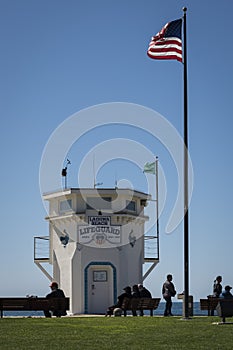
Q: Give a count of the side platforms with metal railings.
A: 2